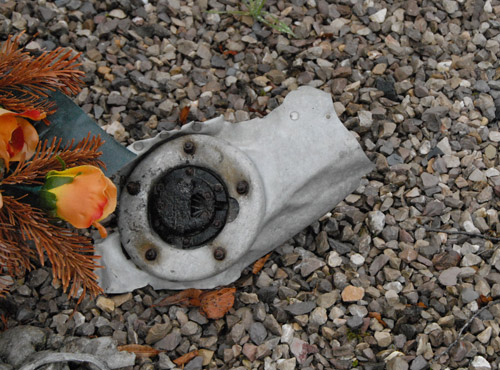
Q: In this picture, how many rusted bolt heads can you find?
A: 5